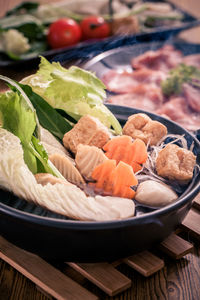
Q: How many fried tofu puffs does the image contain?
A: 3